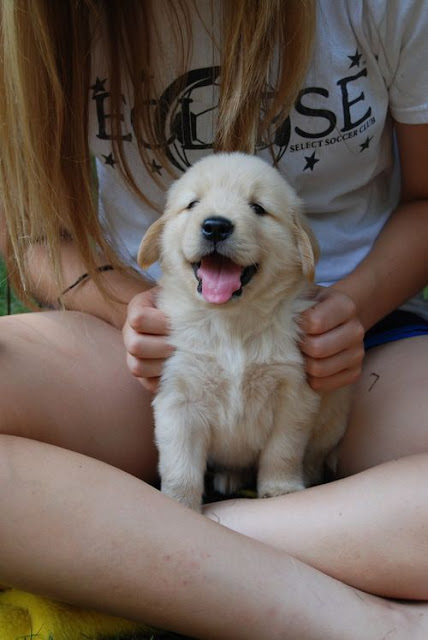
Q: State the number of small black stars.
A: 6